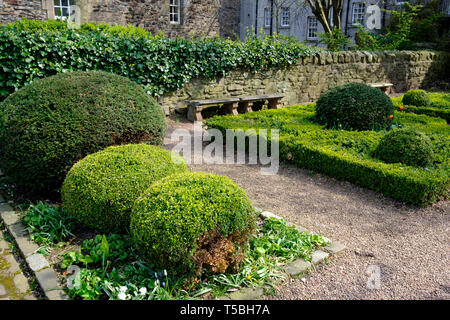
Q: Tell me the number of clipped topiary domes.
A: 6